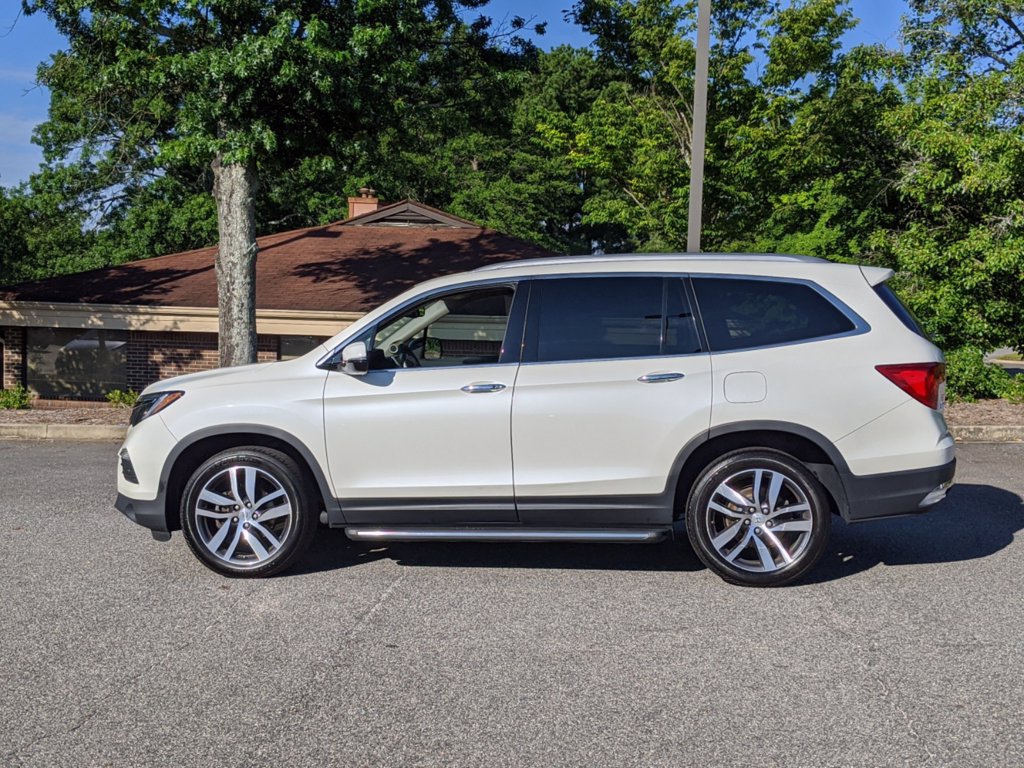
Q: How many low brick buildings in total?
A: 1